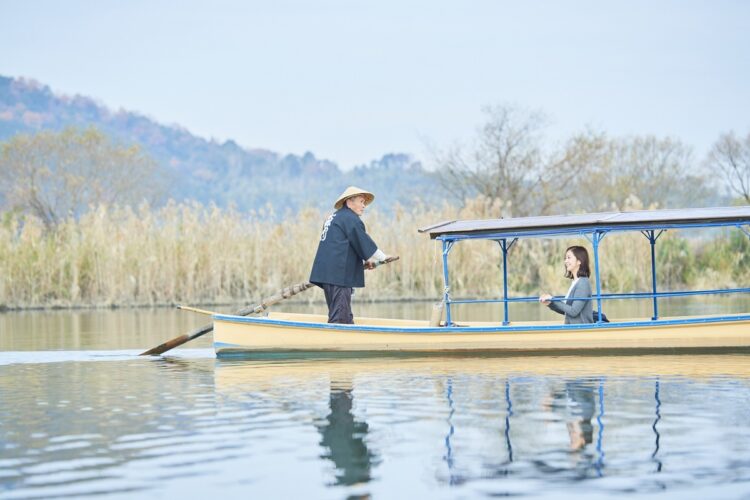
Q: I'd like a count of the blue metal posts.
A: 4